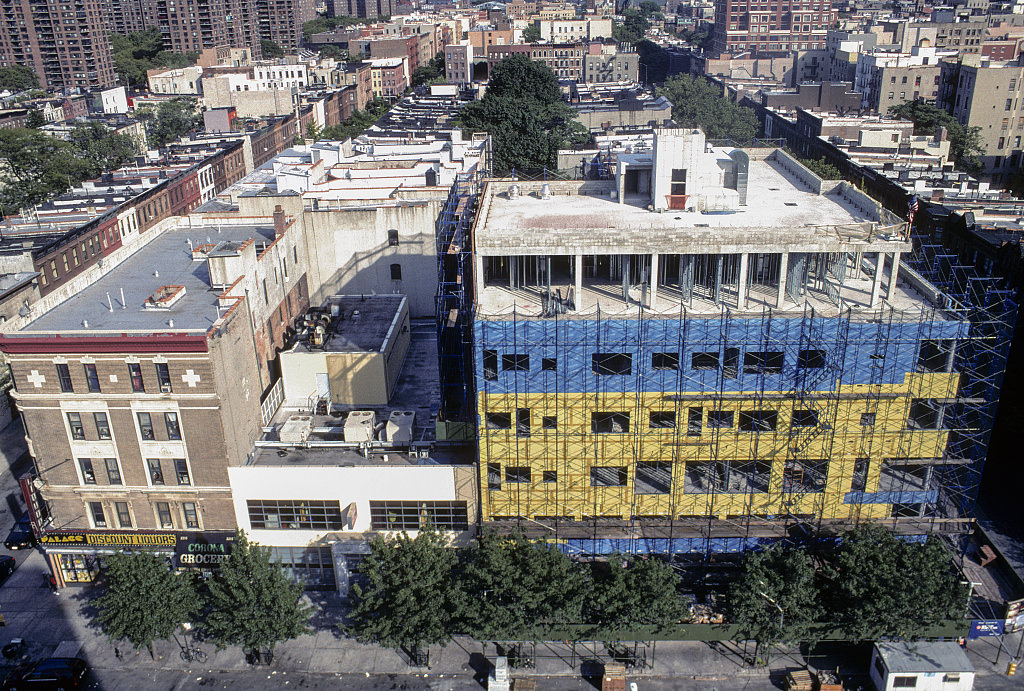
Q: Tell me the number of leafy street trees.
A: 7